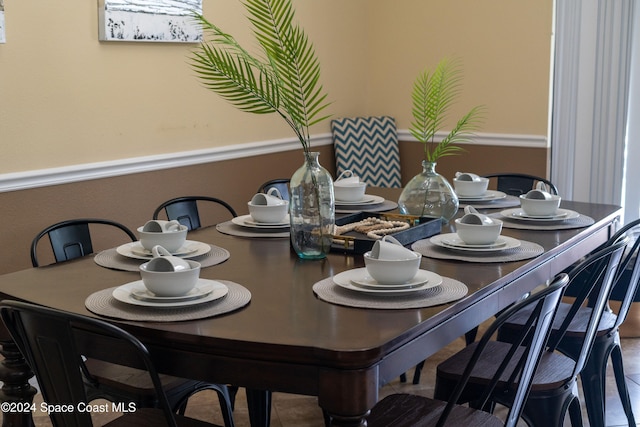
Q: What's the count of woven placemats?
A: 8